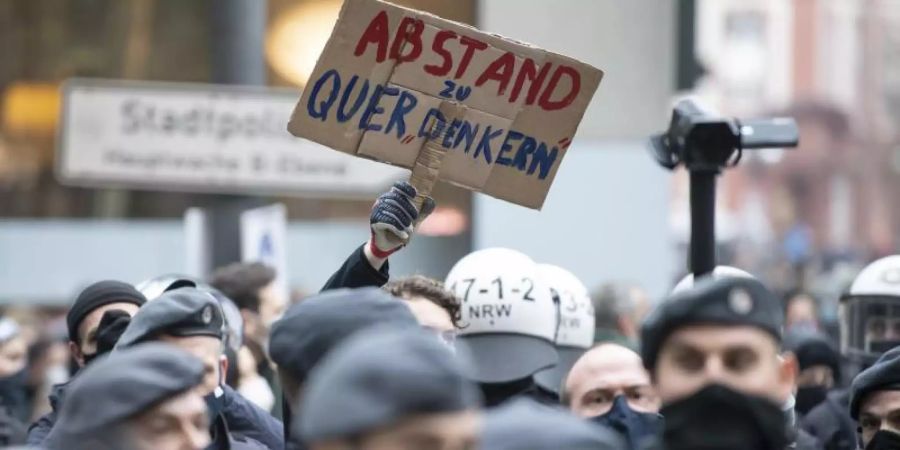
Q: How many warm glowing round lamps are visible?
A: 1